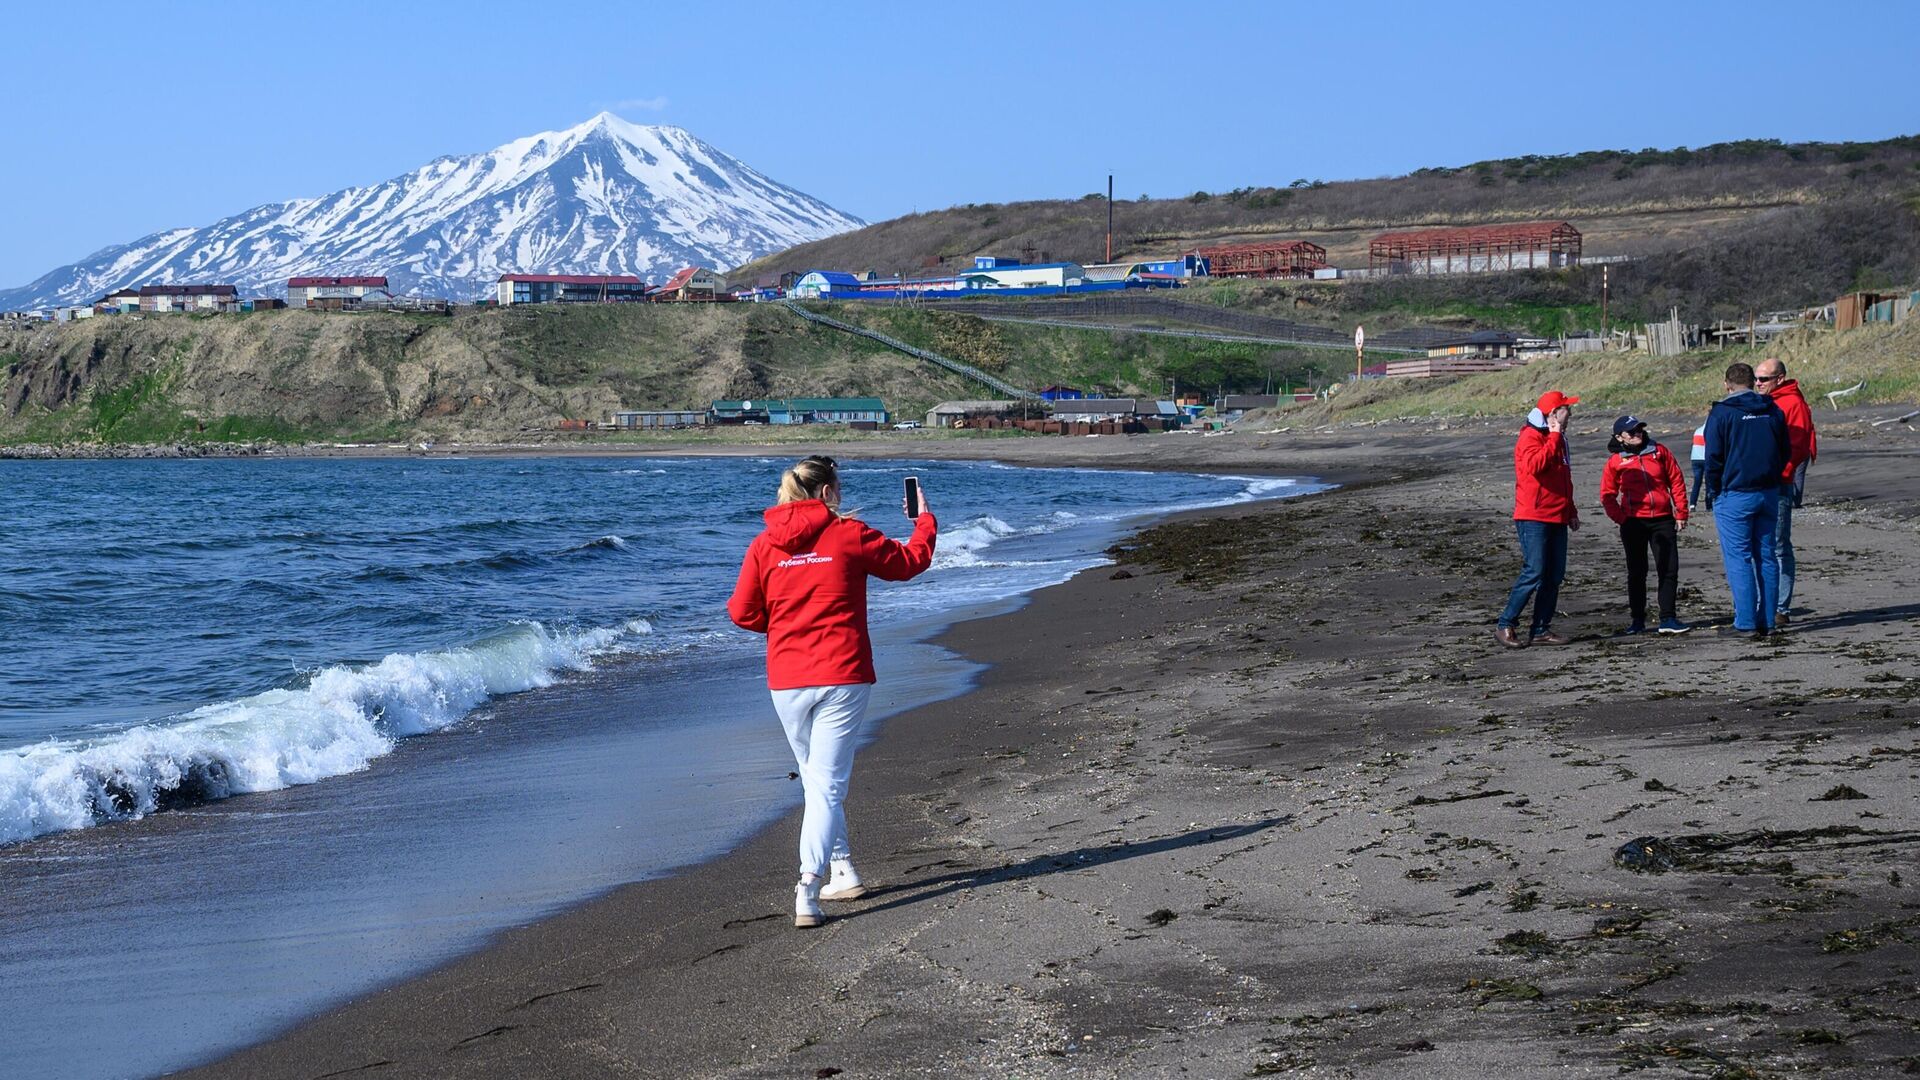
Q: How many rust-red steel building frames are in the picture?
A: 2